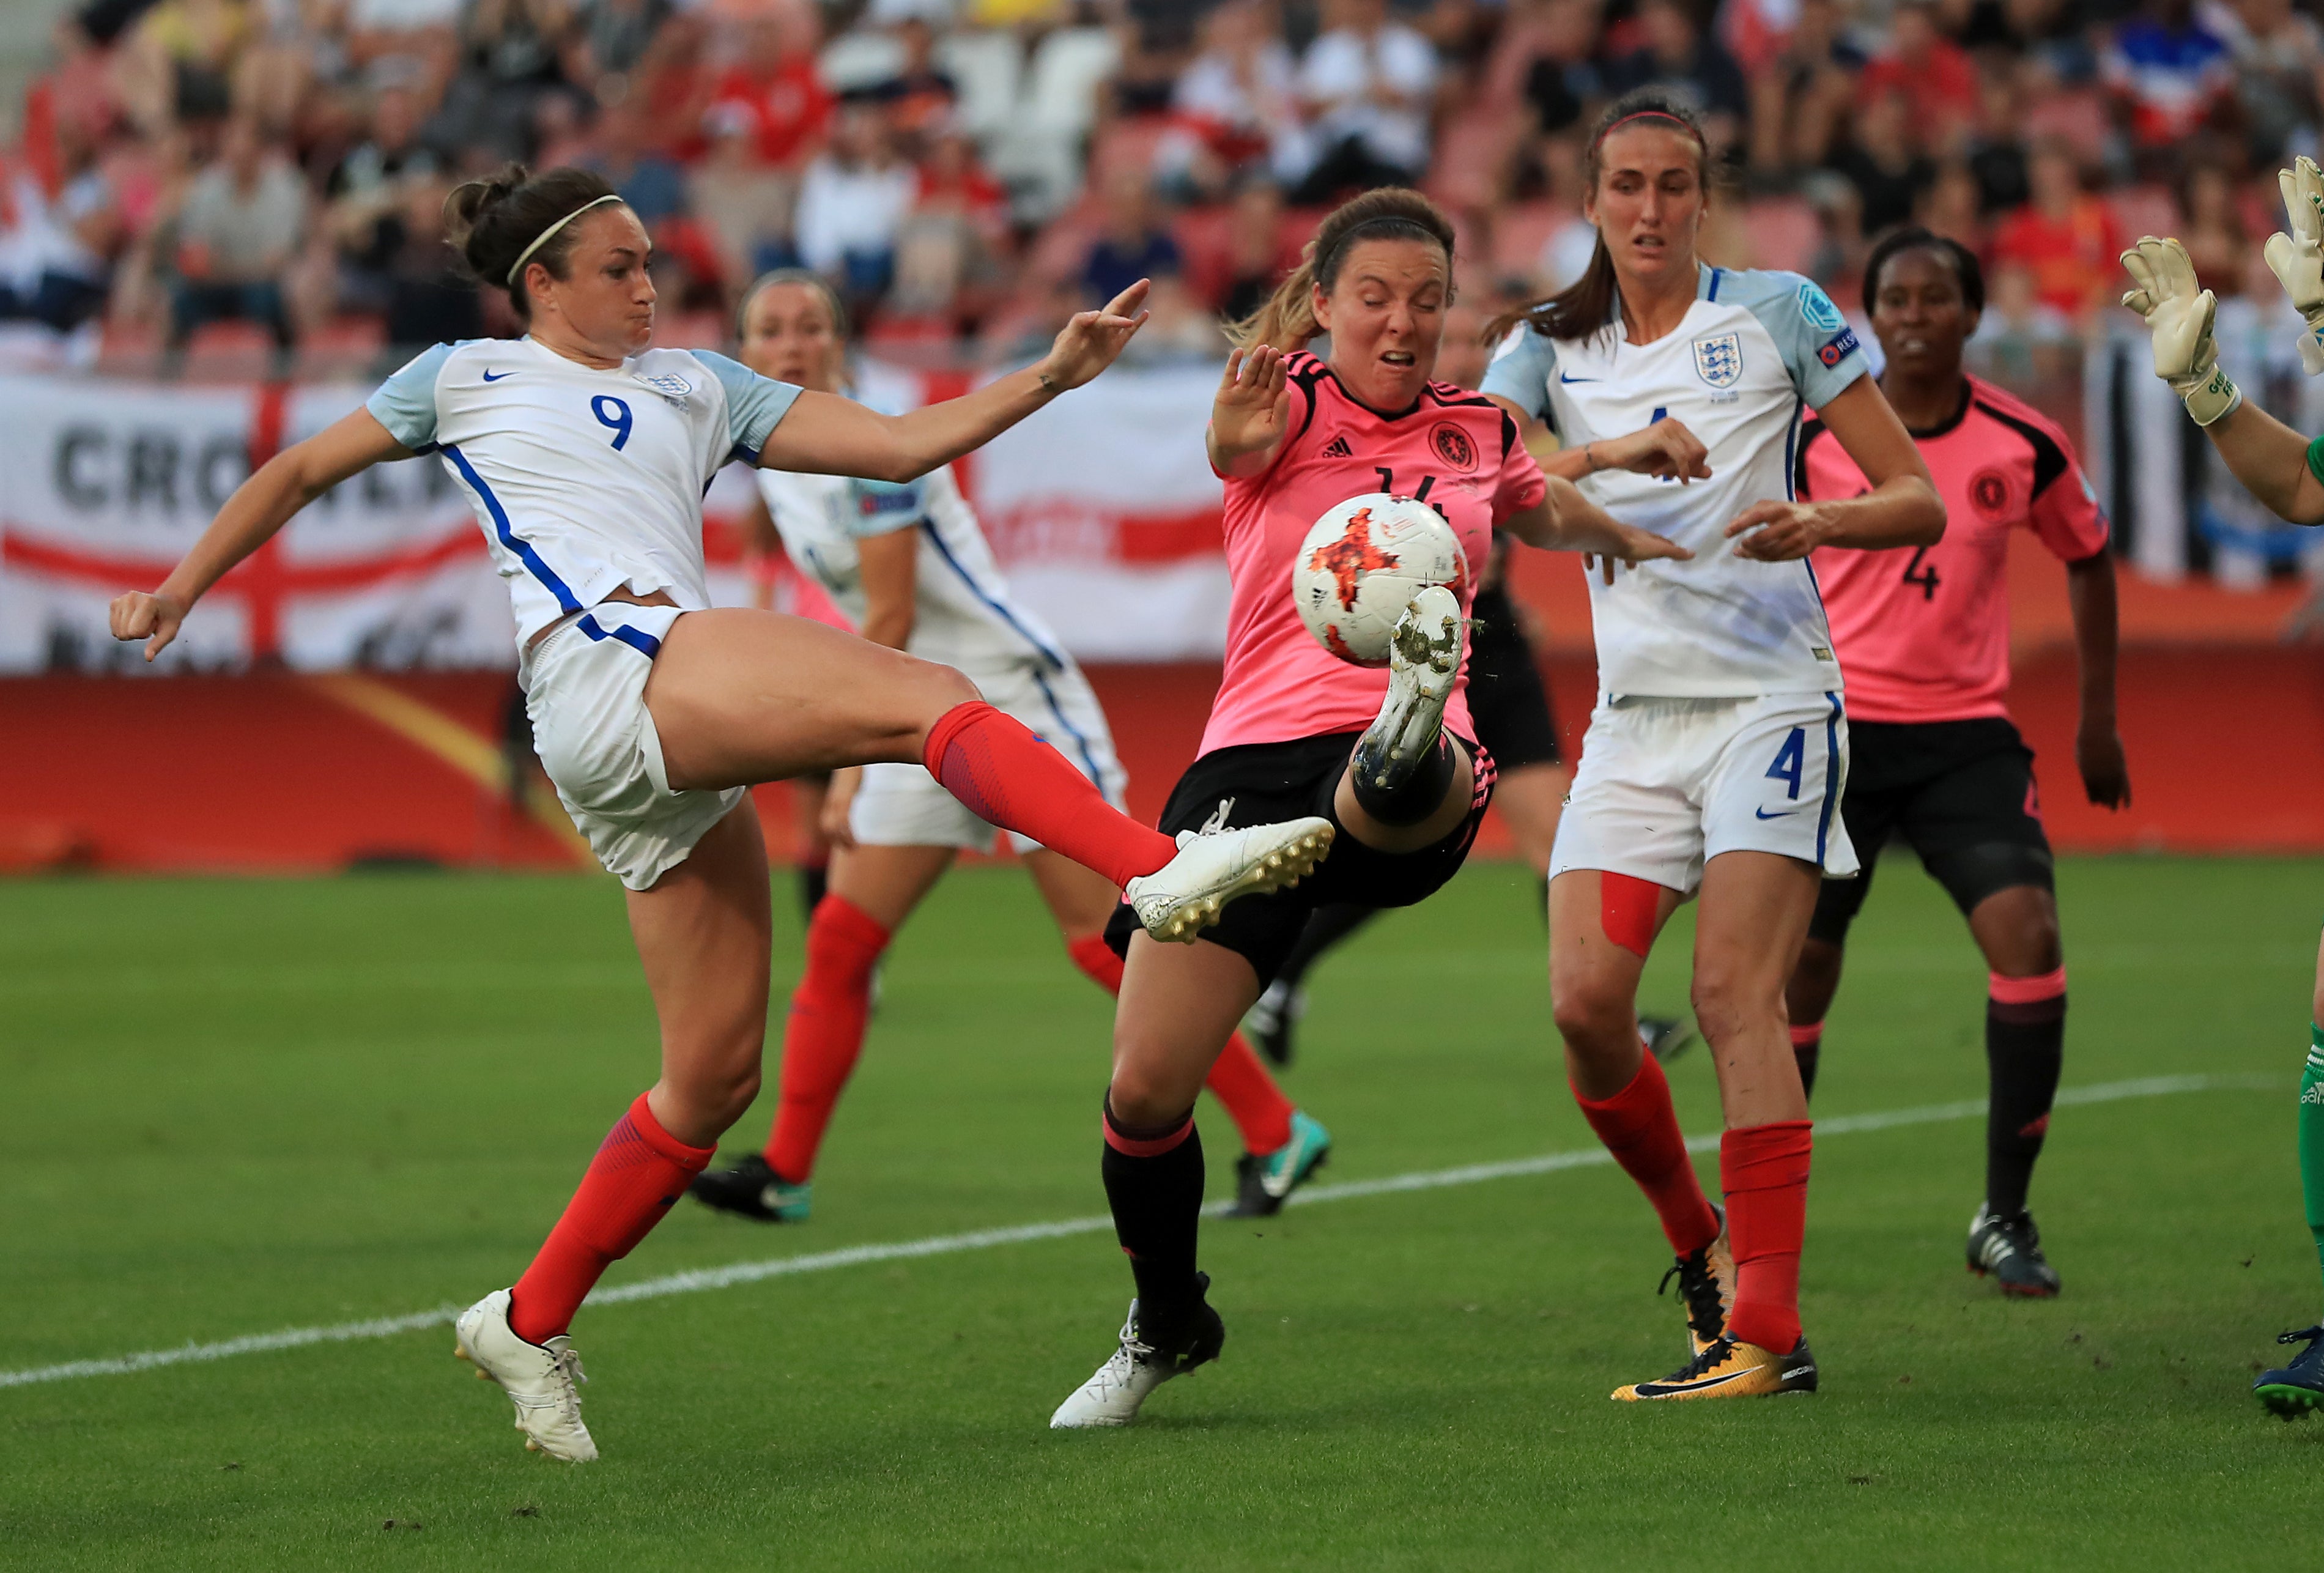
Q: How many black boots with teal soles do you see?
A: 2